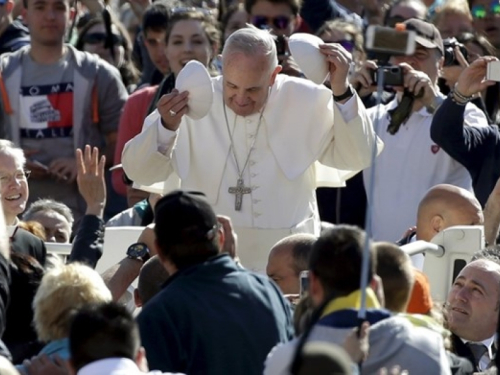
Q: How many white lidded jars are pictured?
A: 0